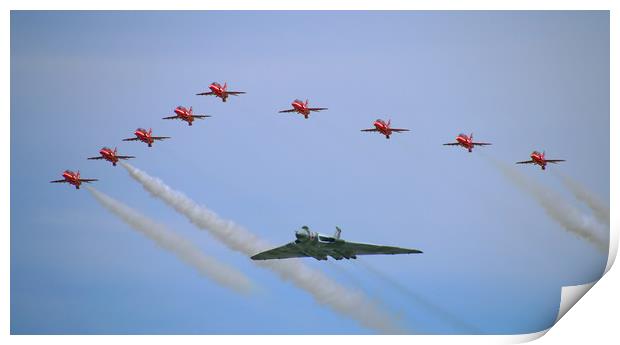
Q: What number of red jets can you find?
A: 9